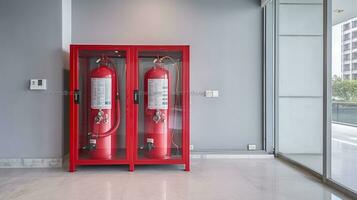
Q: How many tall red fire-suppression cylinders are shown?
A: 2